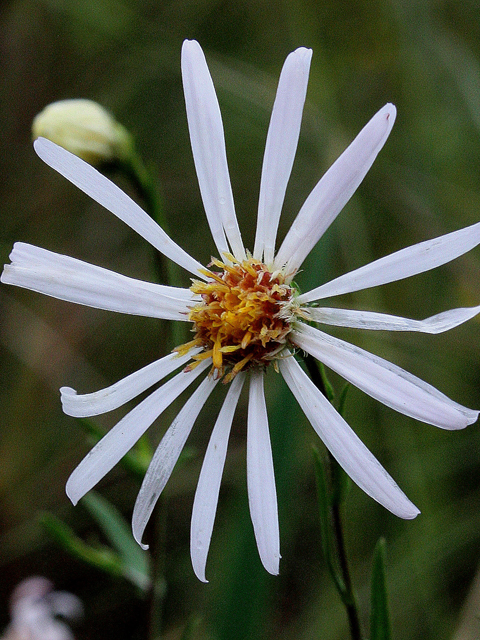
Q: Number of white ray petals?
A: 14